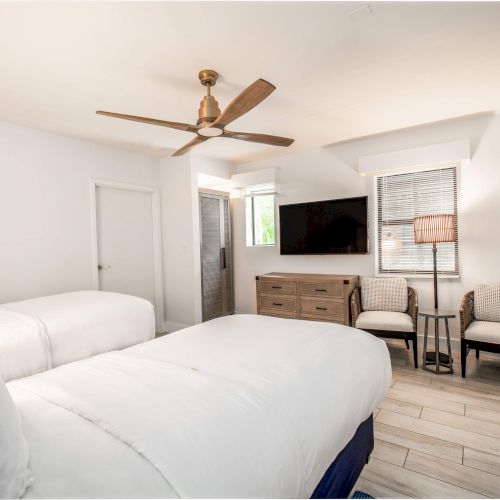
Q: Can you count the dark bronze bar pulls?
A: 4